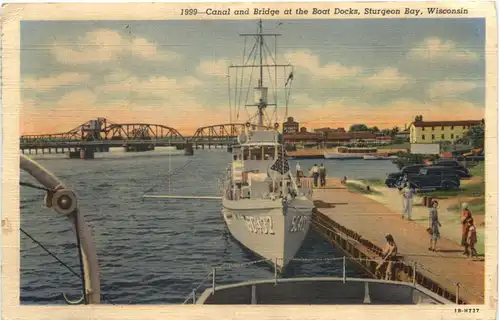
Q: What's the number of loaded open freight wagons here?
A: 0